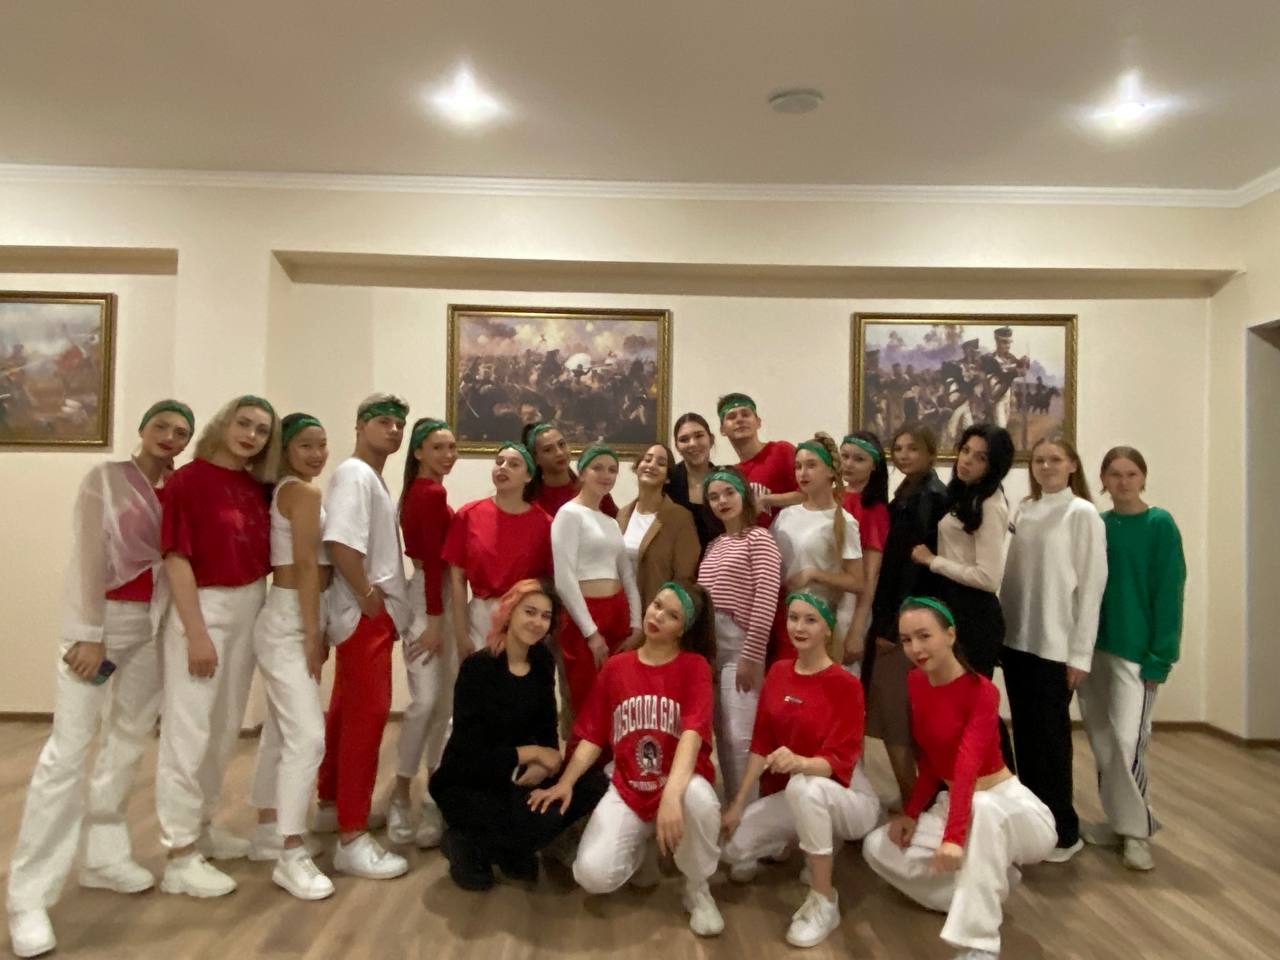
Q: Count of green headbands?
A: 15